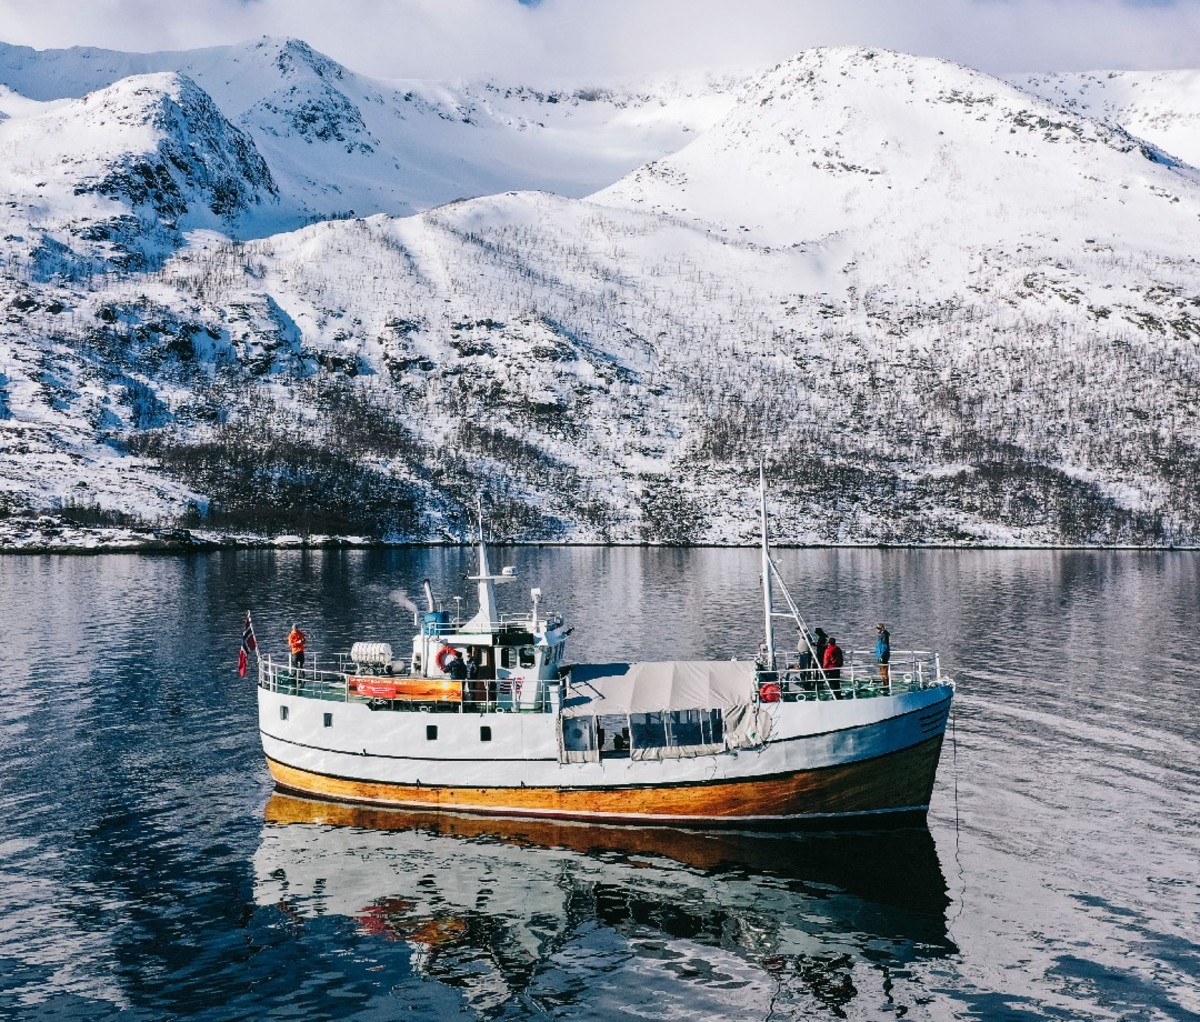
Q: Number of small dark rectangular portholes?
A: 4